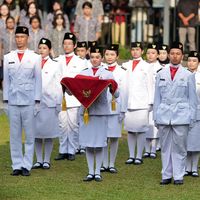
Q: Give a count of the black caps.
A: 12